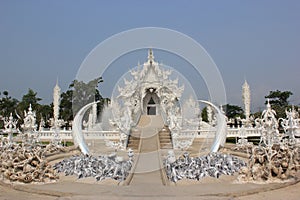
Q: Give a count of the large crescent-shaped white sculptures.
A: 2